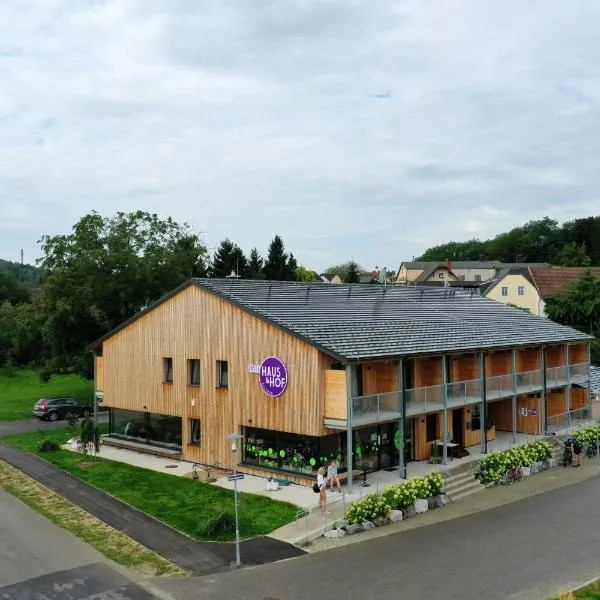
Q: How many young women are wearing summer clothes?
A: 2